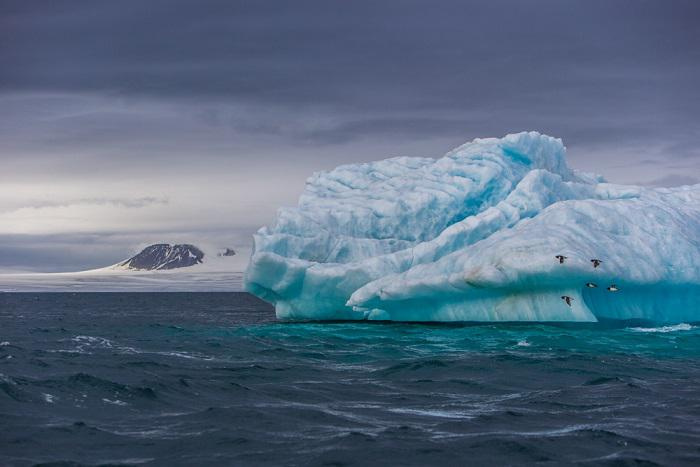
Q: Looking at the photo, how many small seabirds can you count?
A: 5